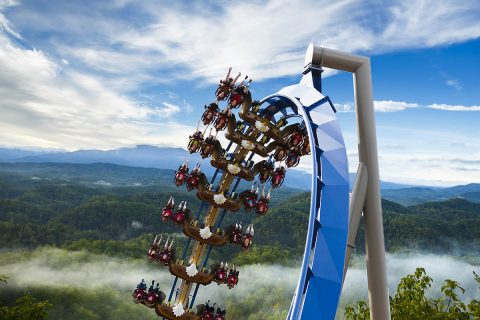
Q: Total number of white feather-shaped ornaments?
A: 7